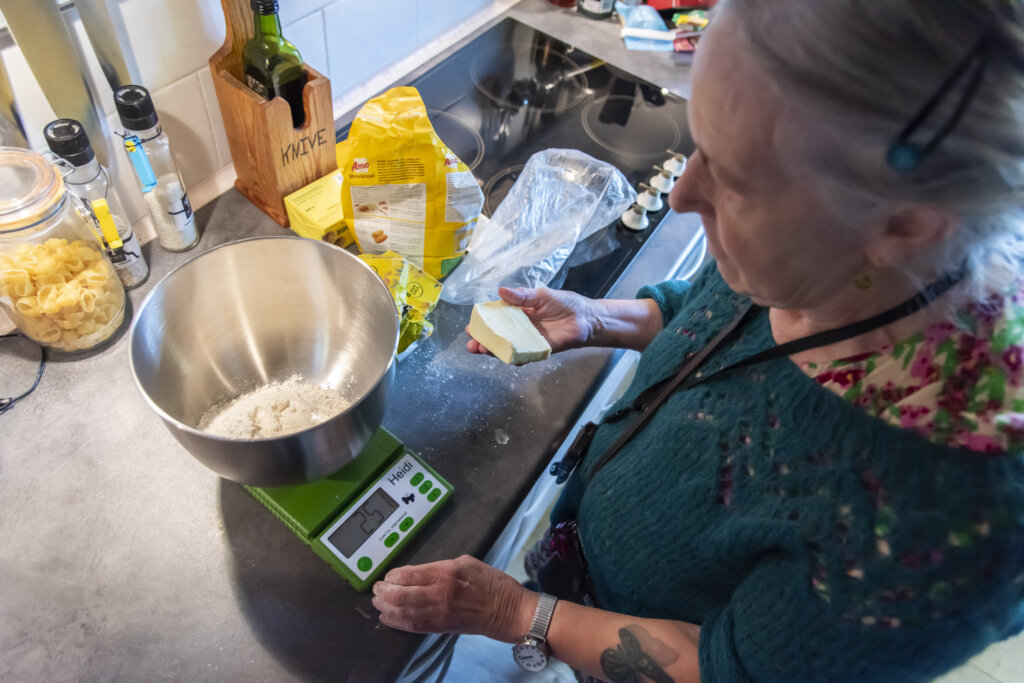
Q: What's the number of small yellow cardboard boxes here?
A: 1